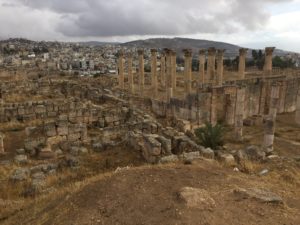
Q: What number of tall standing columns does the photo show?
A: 13